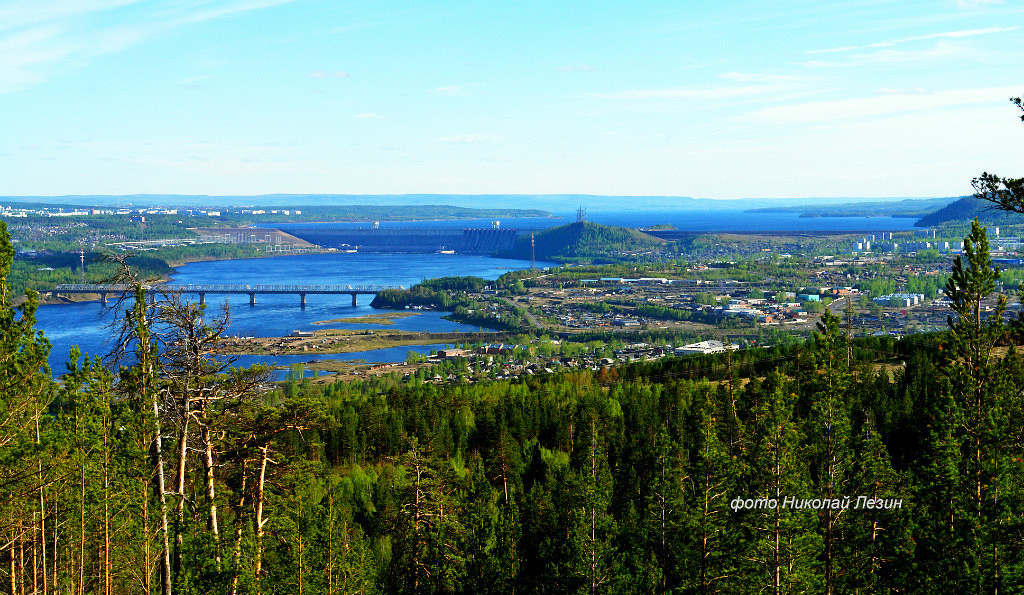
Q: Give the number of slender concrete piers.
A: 6